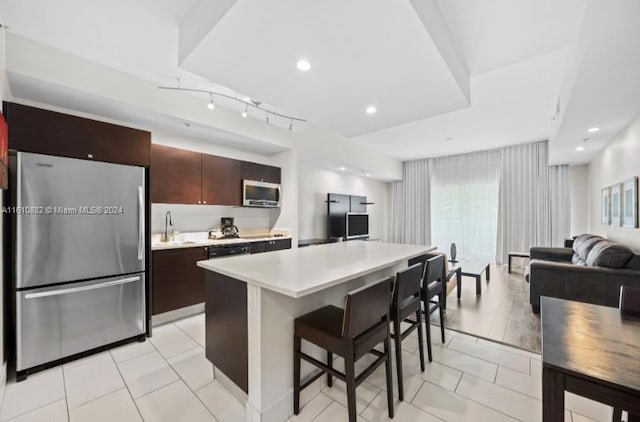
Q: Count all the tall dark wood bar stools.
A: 3